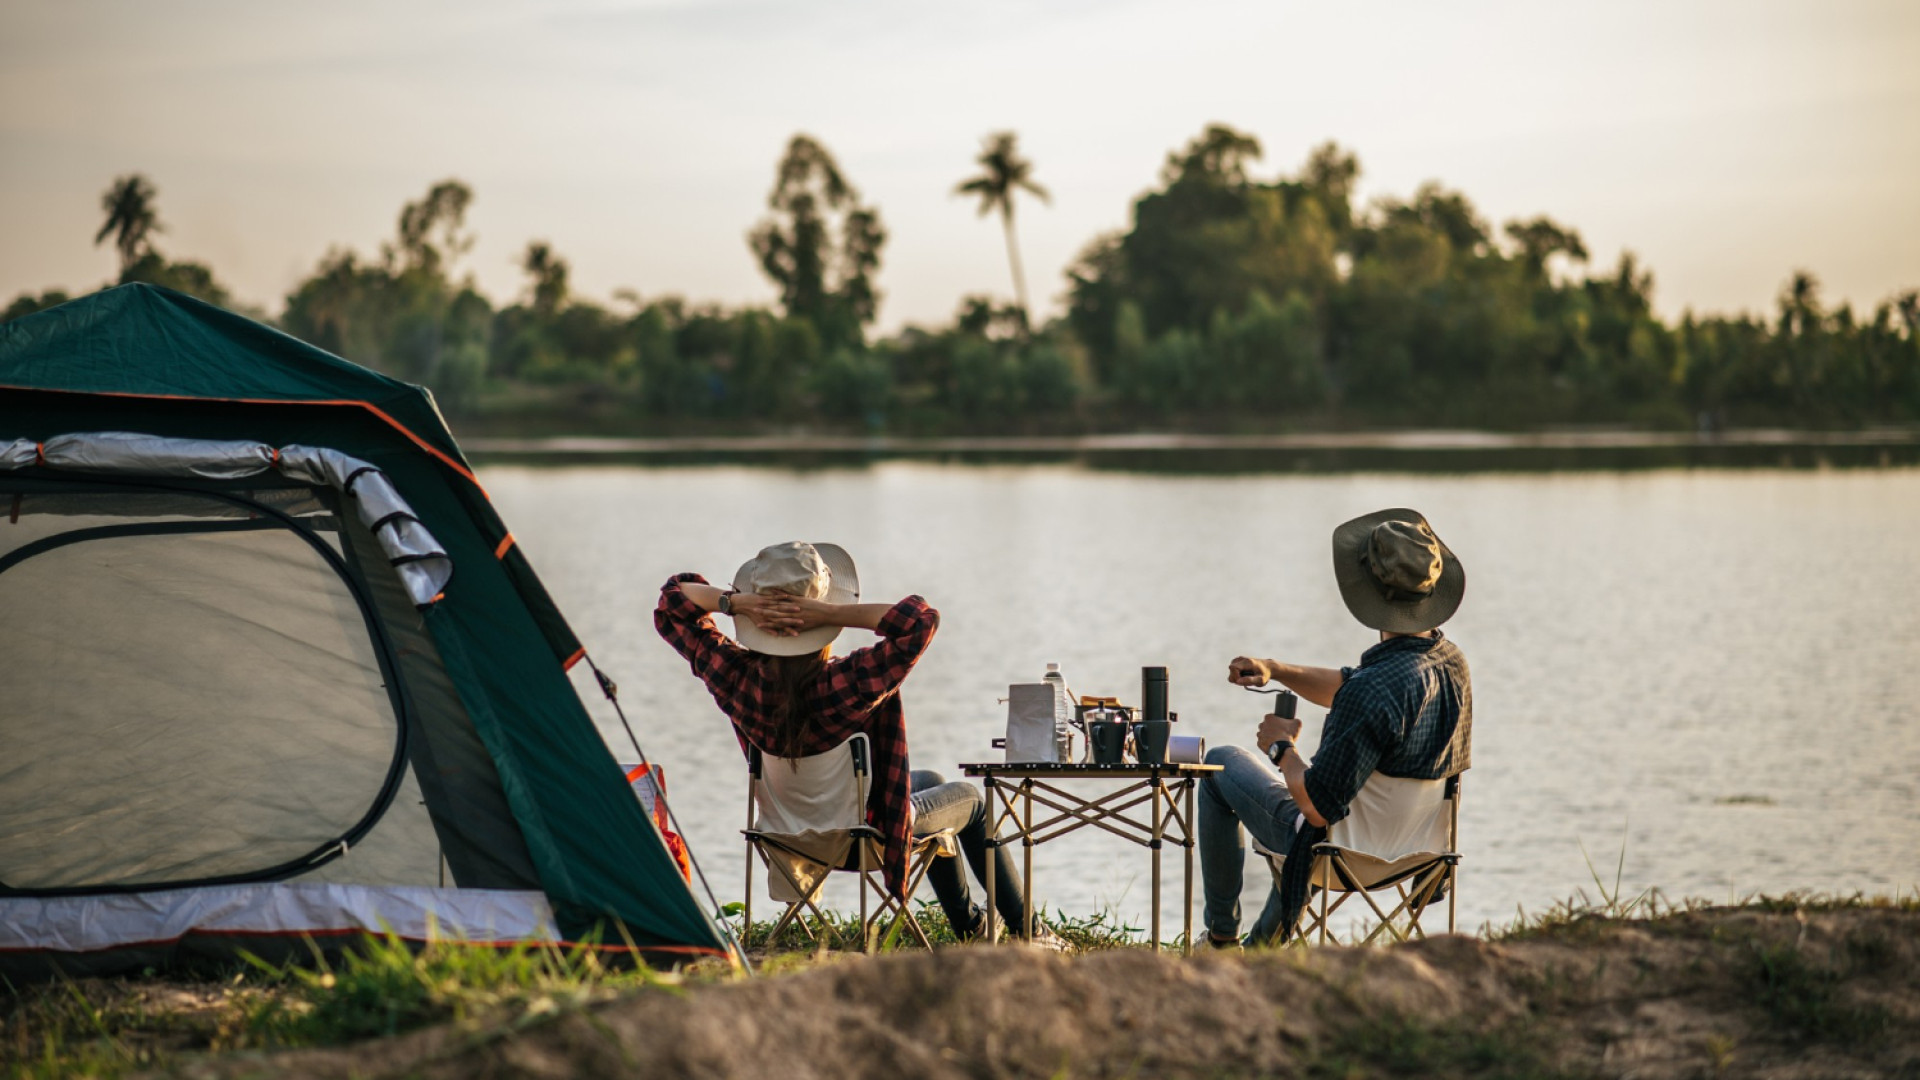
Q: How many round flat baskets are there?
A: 0